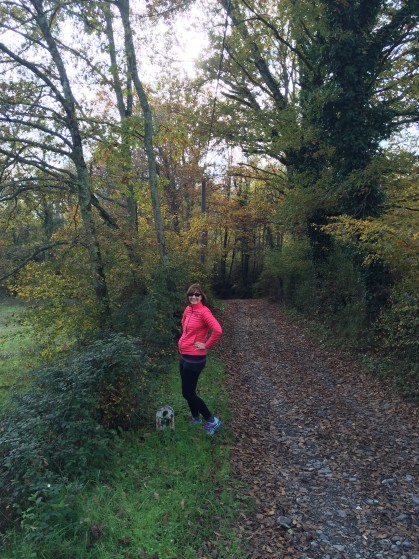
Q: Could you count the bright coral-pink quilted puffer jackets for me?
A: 1